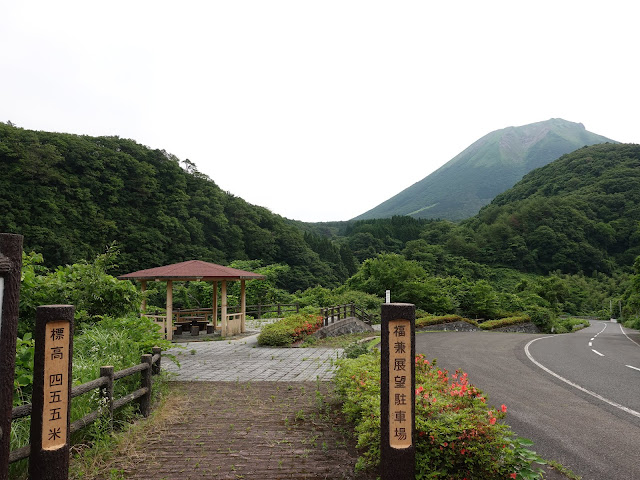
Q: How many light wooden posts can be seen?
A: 5